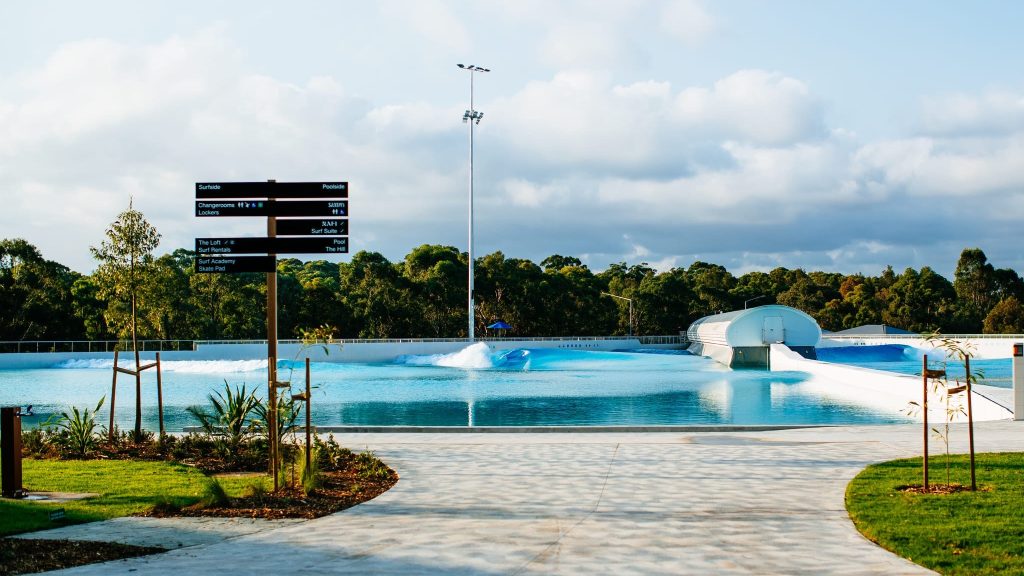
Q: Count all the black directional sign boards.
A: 5